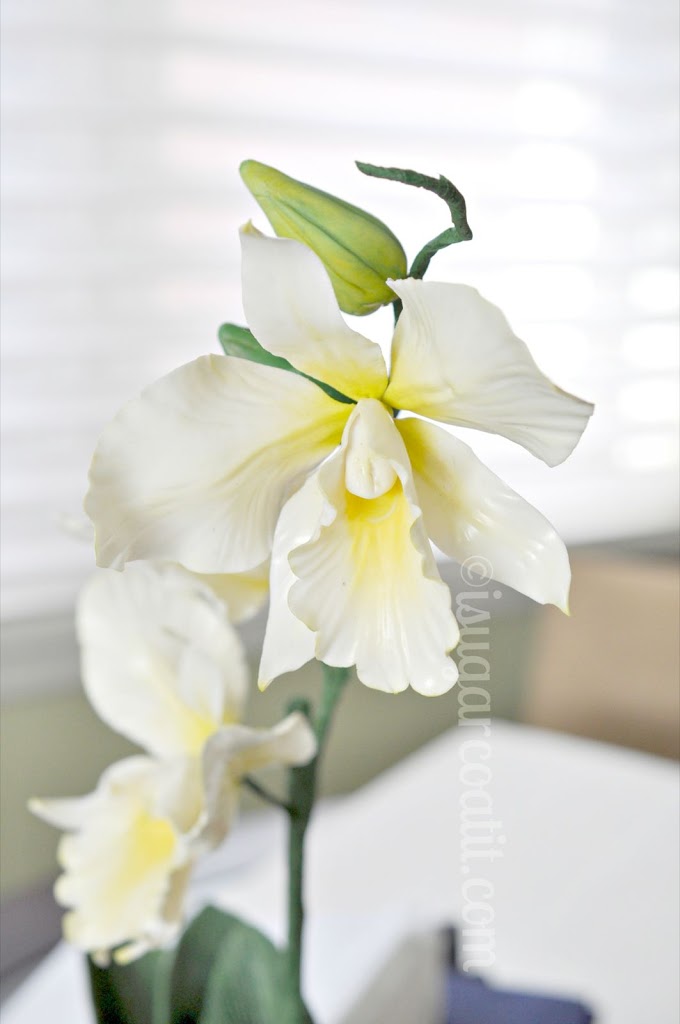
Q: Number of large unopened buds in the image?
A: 1